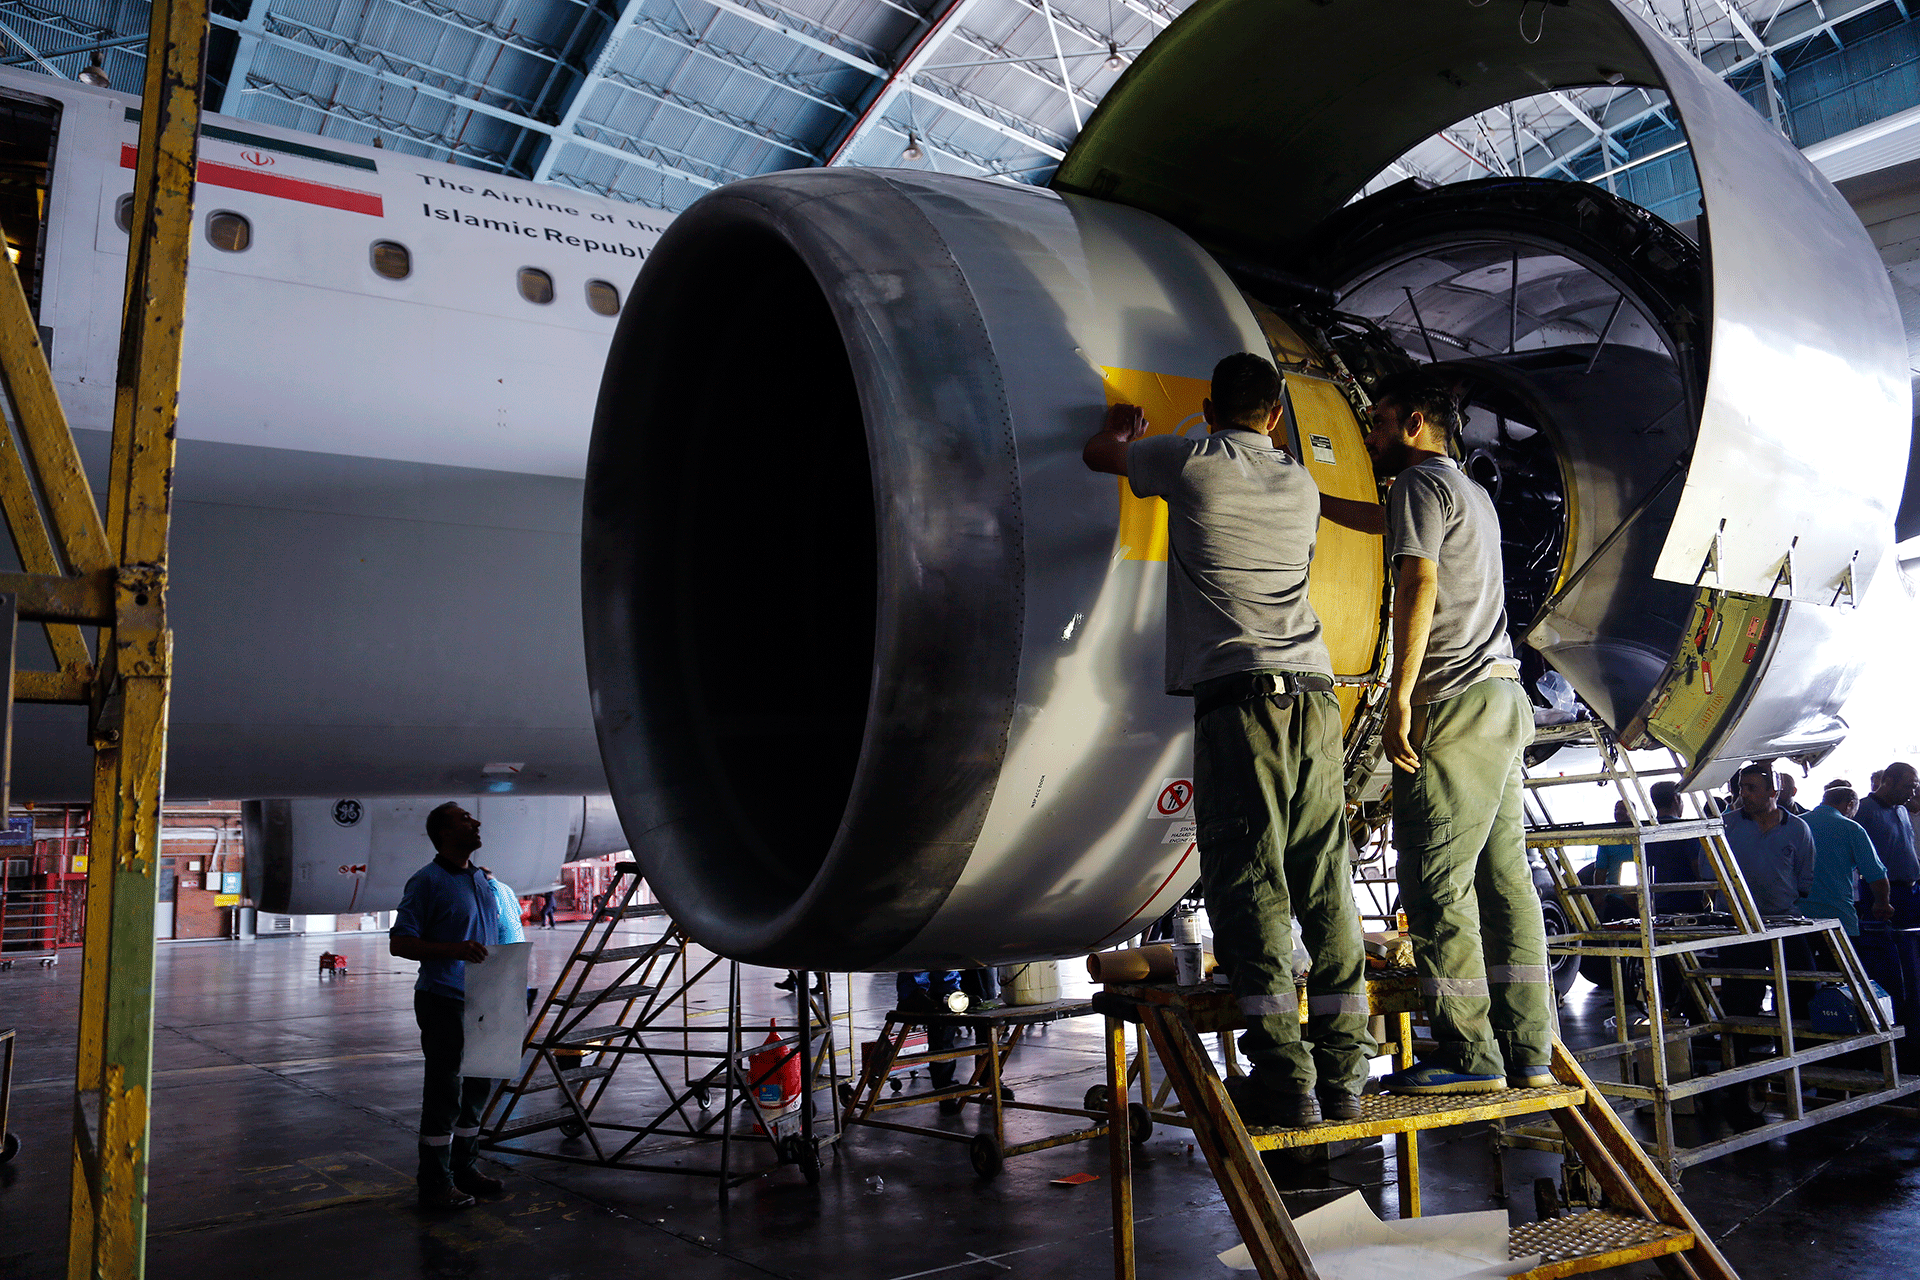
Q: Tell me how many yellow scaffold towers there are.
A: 1